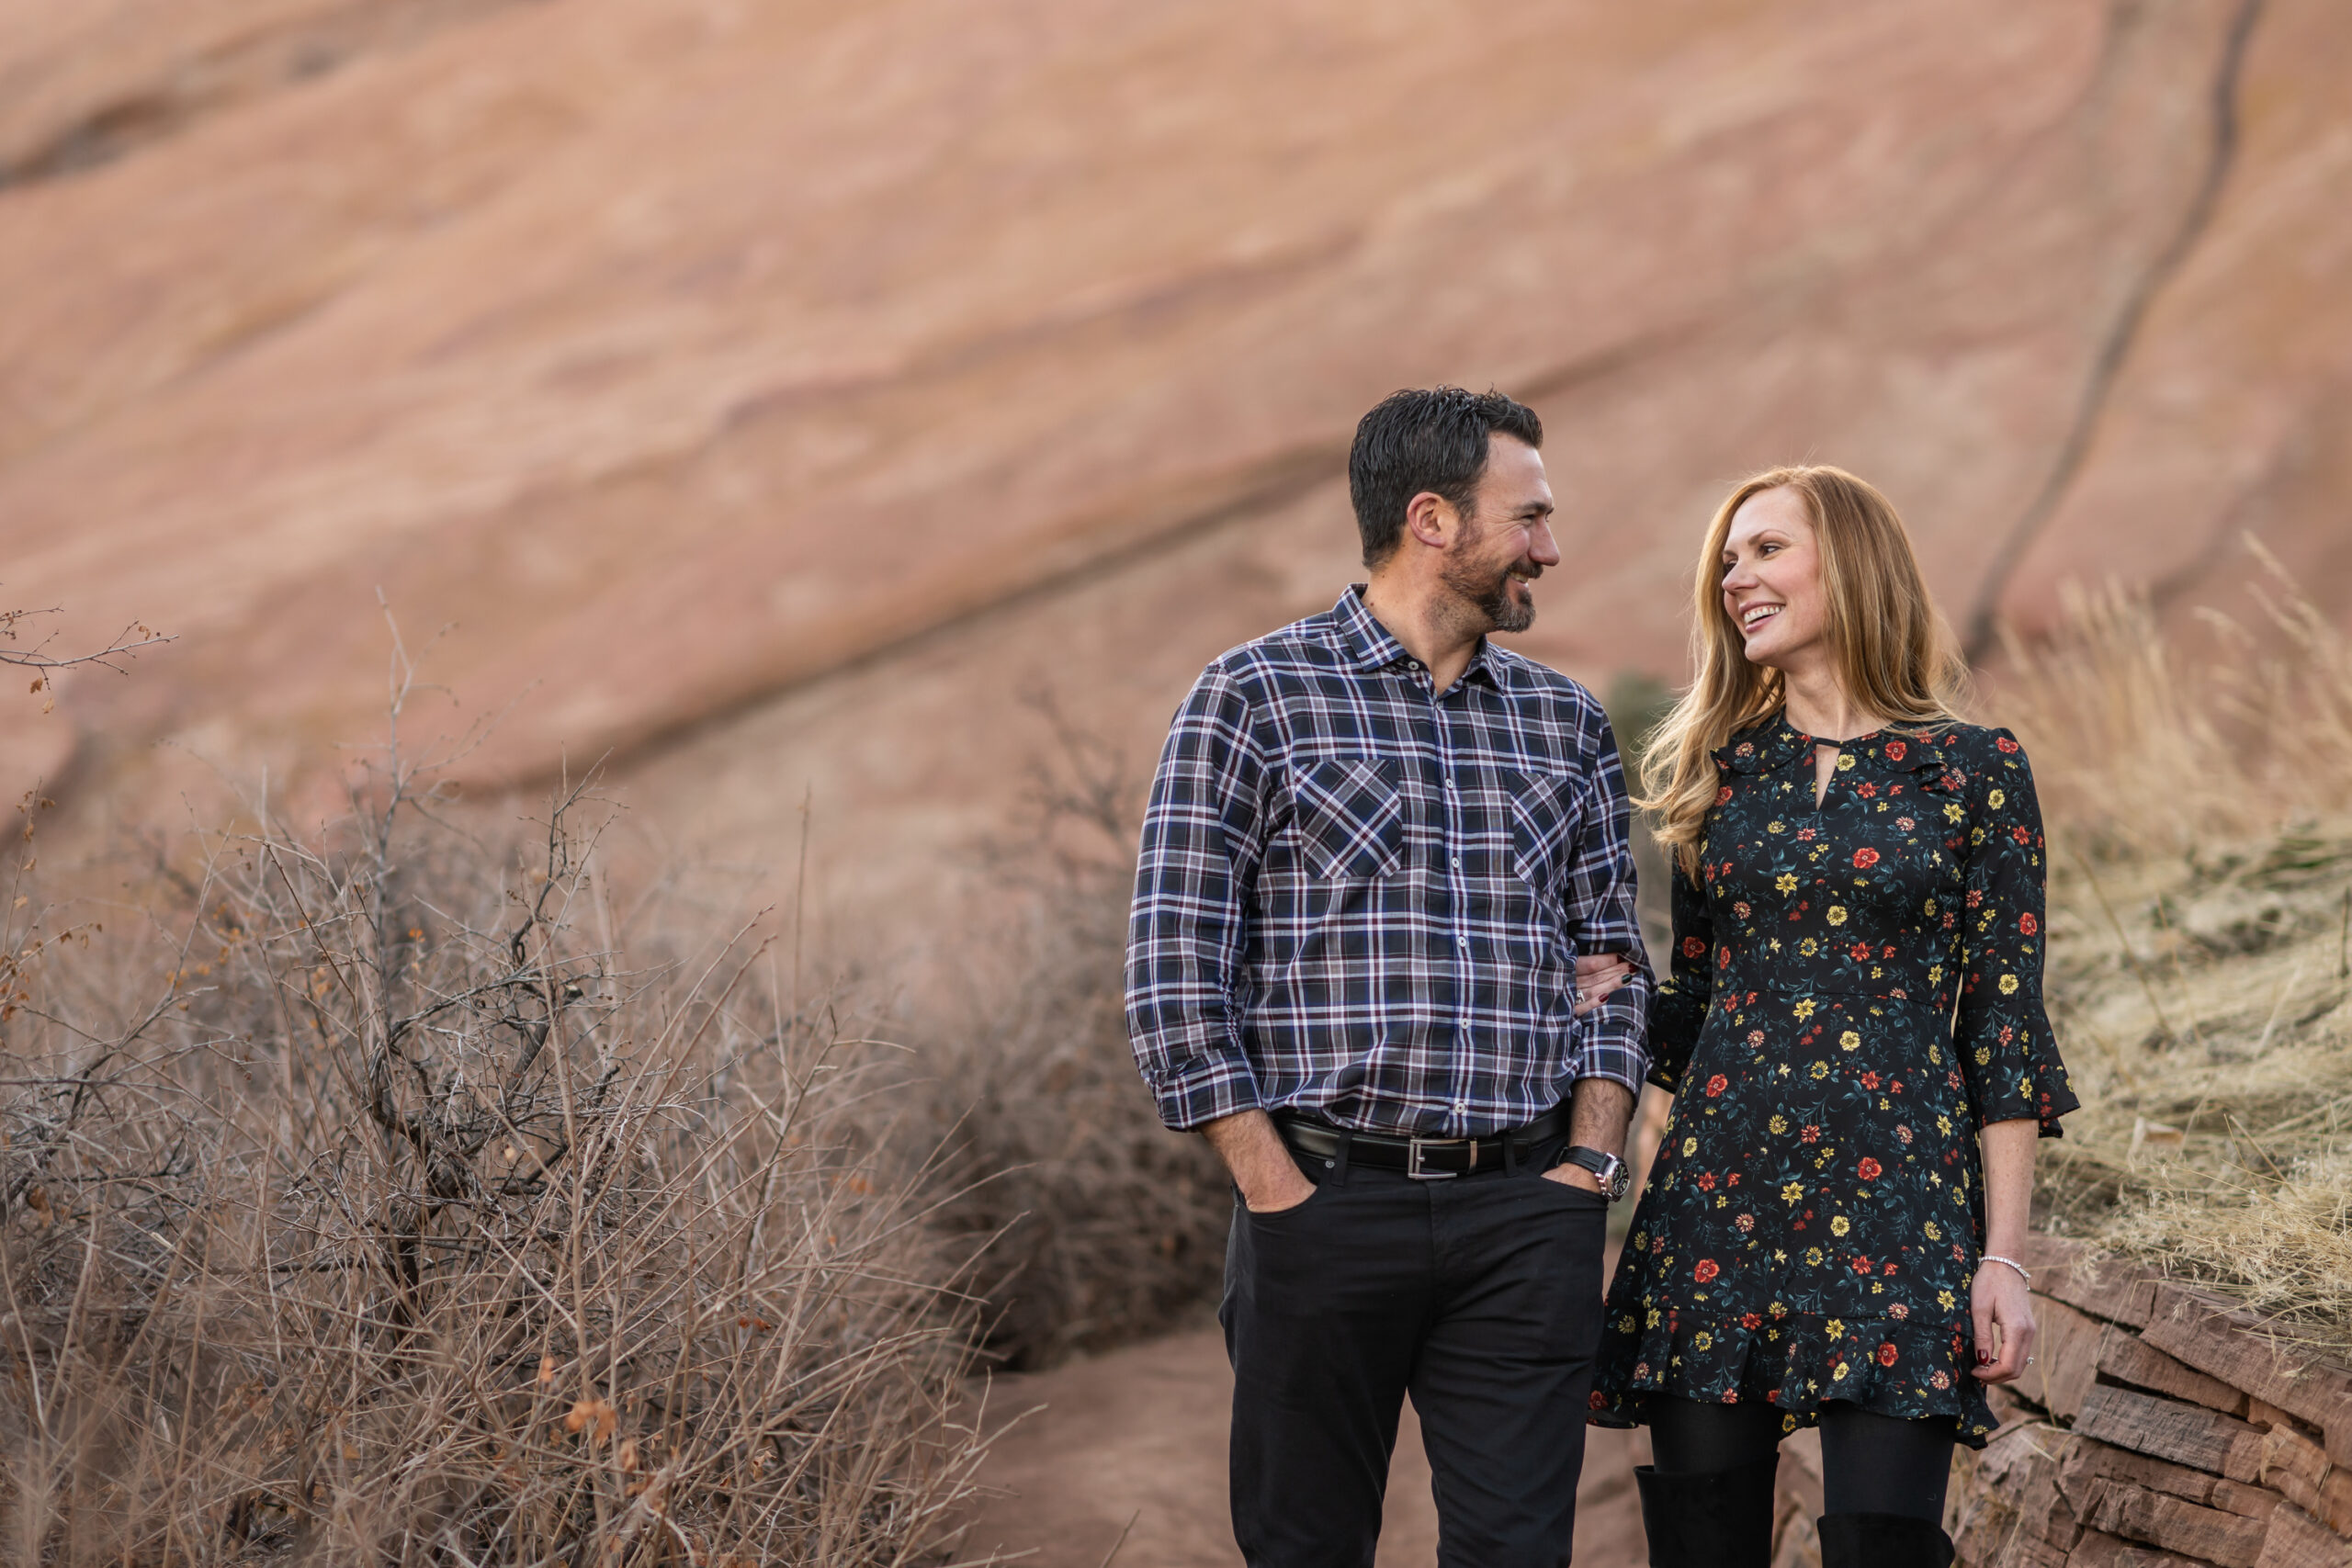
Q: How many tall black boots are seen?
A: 2